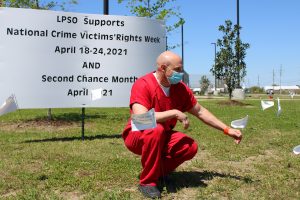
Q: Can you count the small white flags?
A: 7